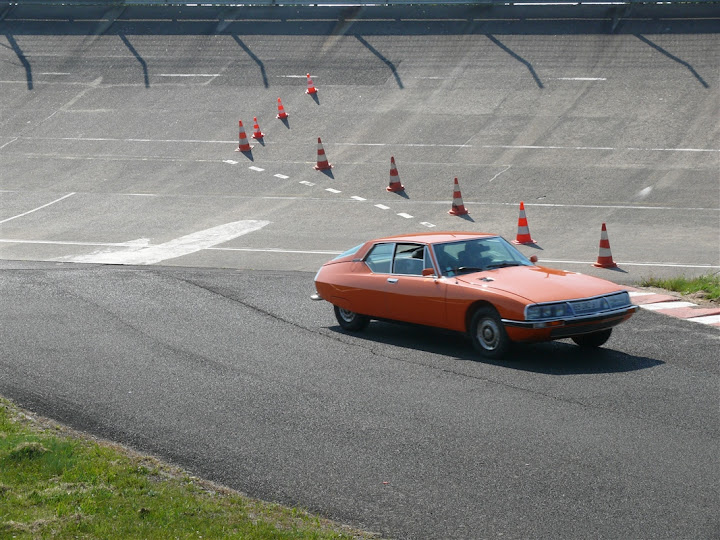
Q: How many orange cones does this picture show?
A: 9